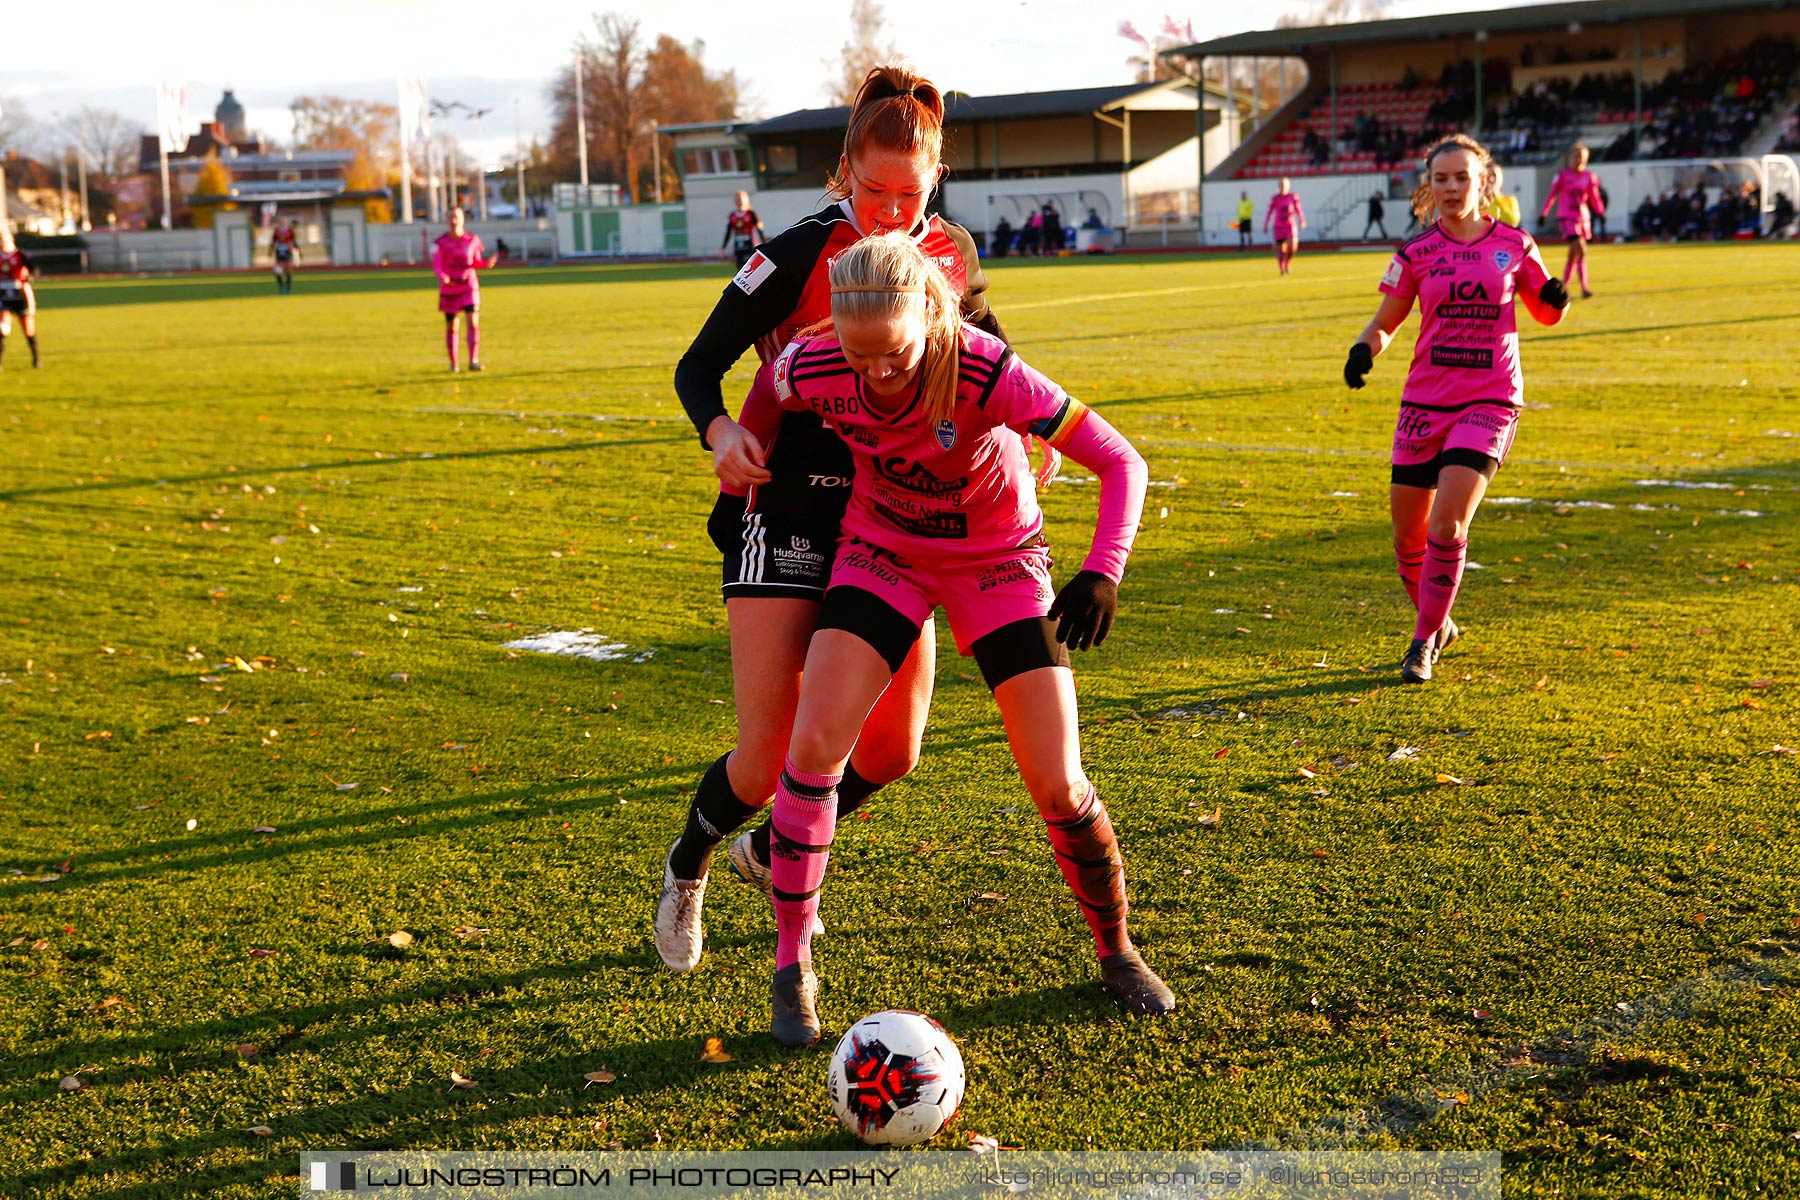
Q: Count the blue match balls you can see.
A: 0